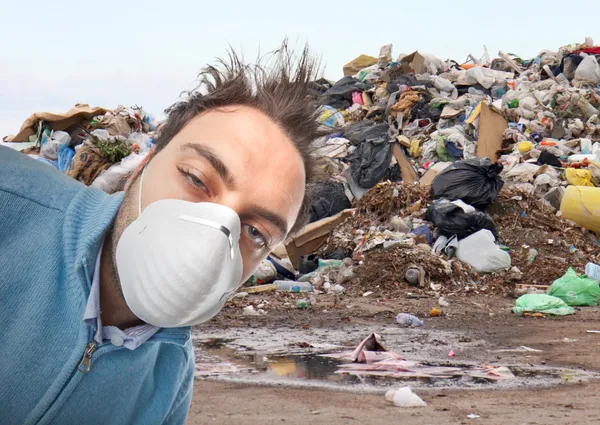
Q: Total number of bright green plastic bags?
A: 2